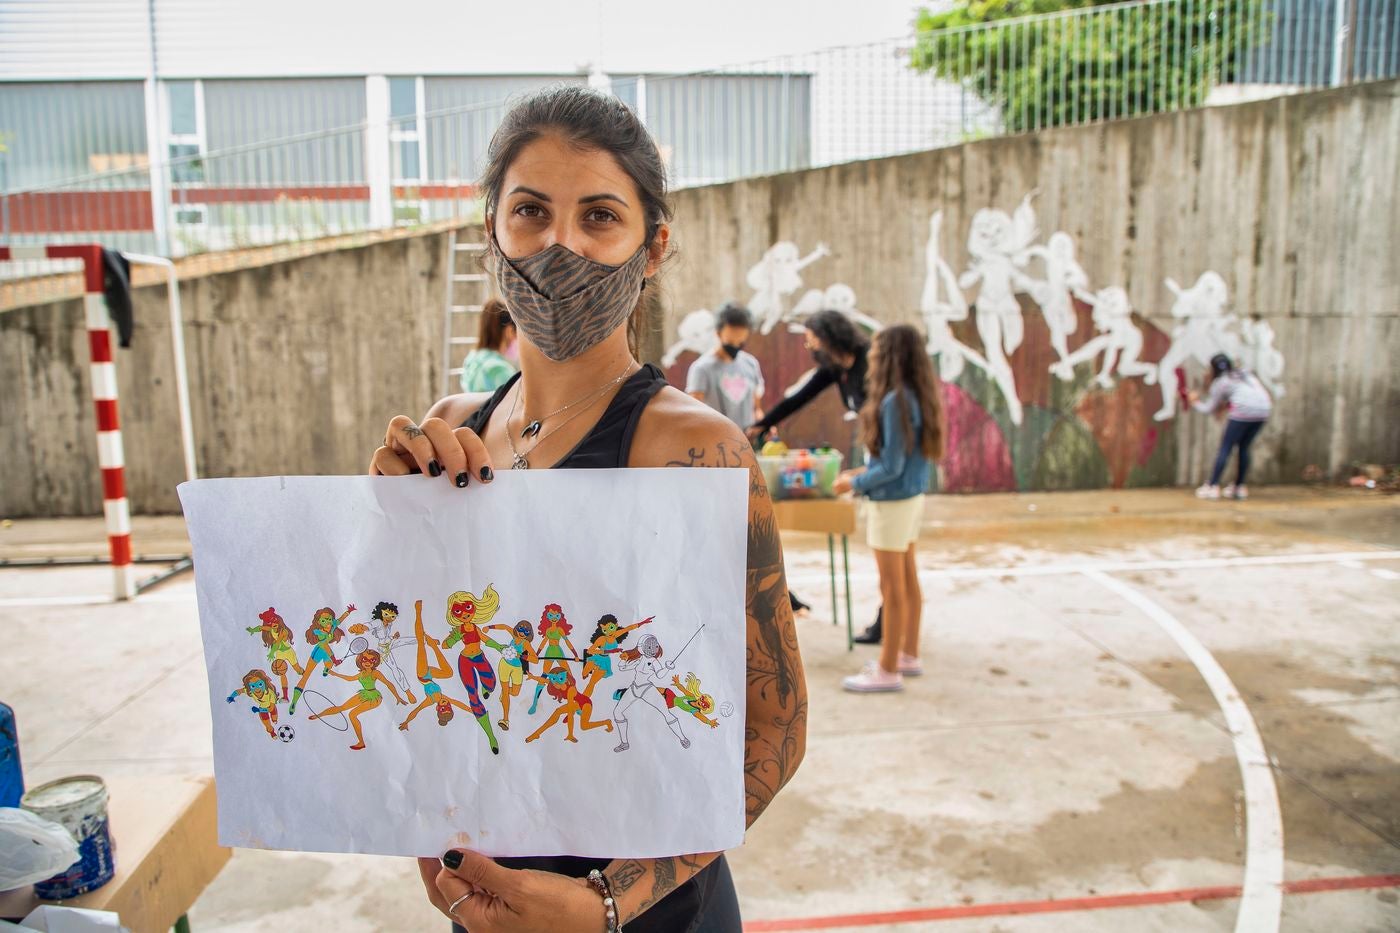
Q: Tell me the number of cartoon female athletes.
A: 13